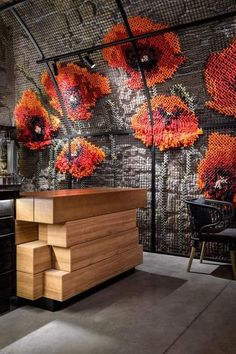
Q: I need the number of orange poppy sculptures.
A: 7